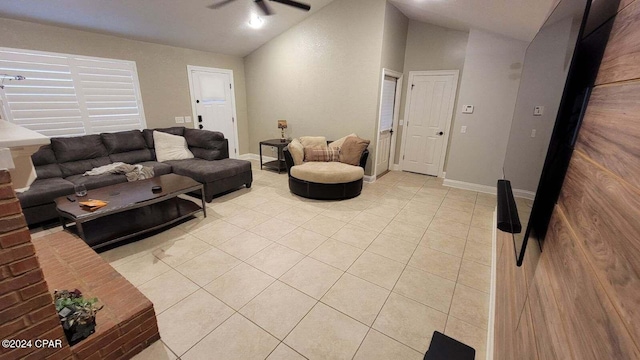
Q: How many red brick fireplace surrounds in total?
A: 1